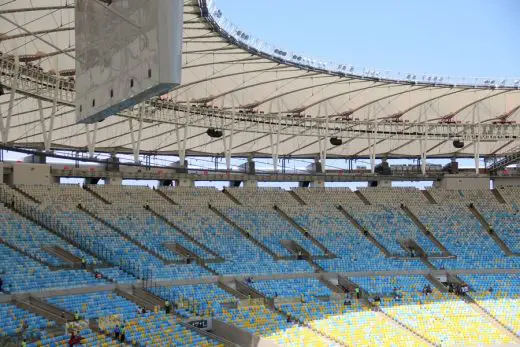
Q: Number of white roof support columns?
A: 11